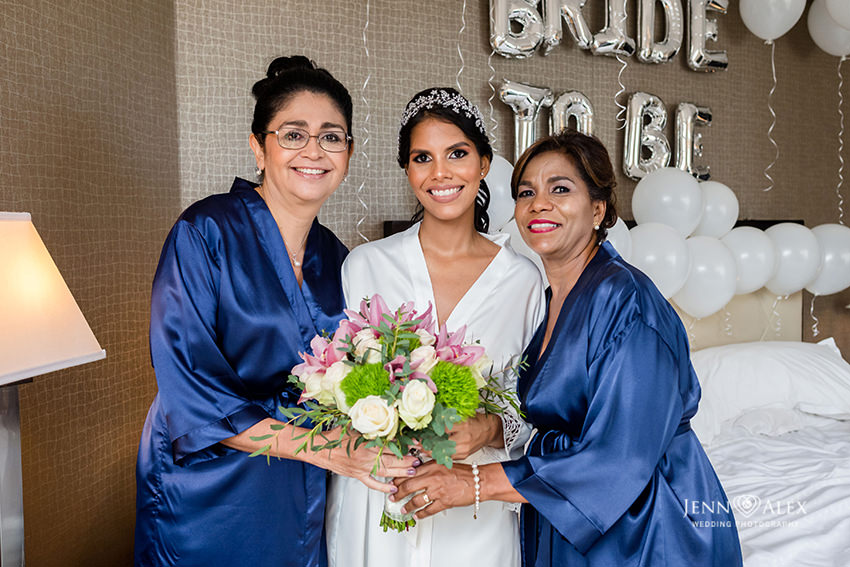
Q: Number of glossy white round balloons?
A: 13